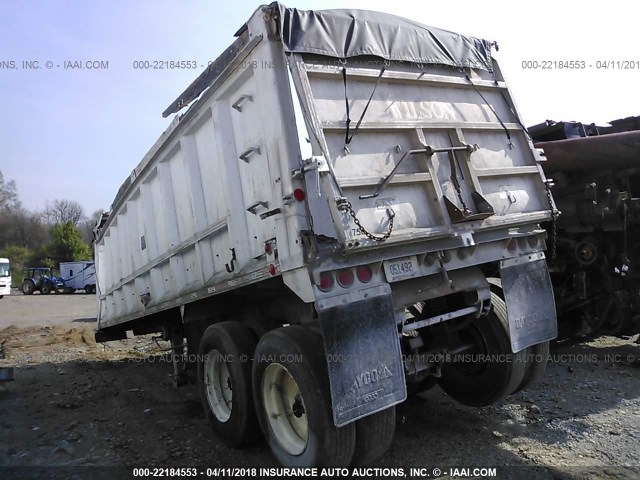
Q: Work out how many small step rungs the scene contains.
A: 3